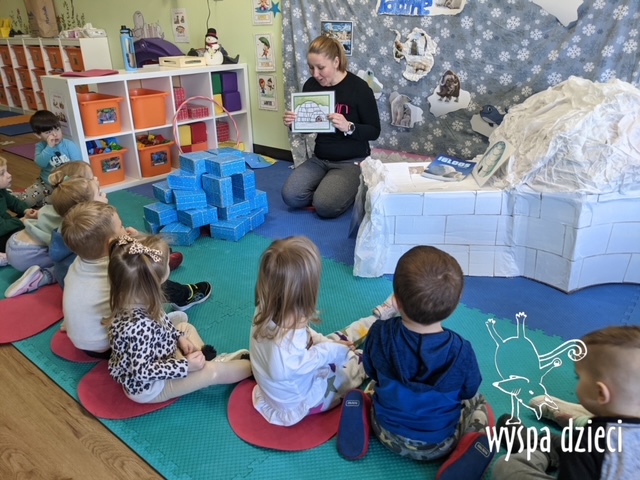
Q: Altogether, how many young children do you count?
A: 9